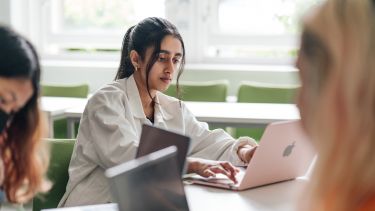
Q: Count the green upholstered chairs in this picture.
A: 4